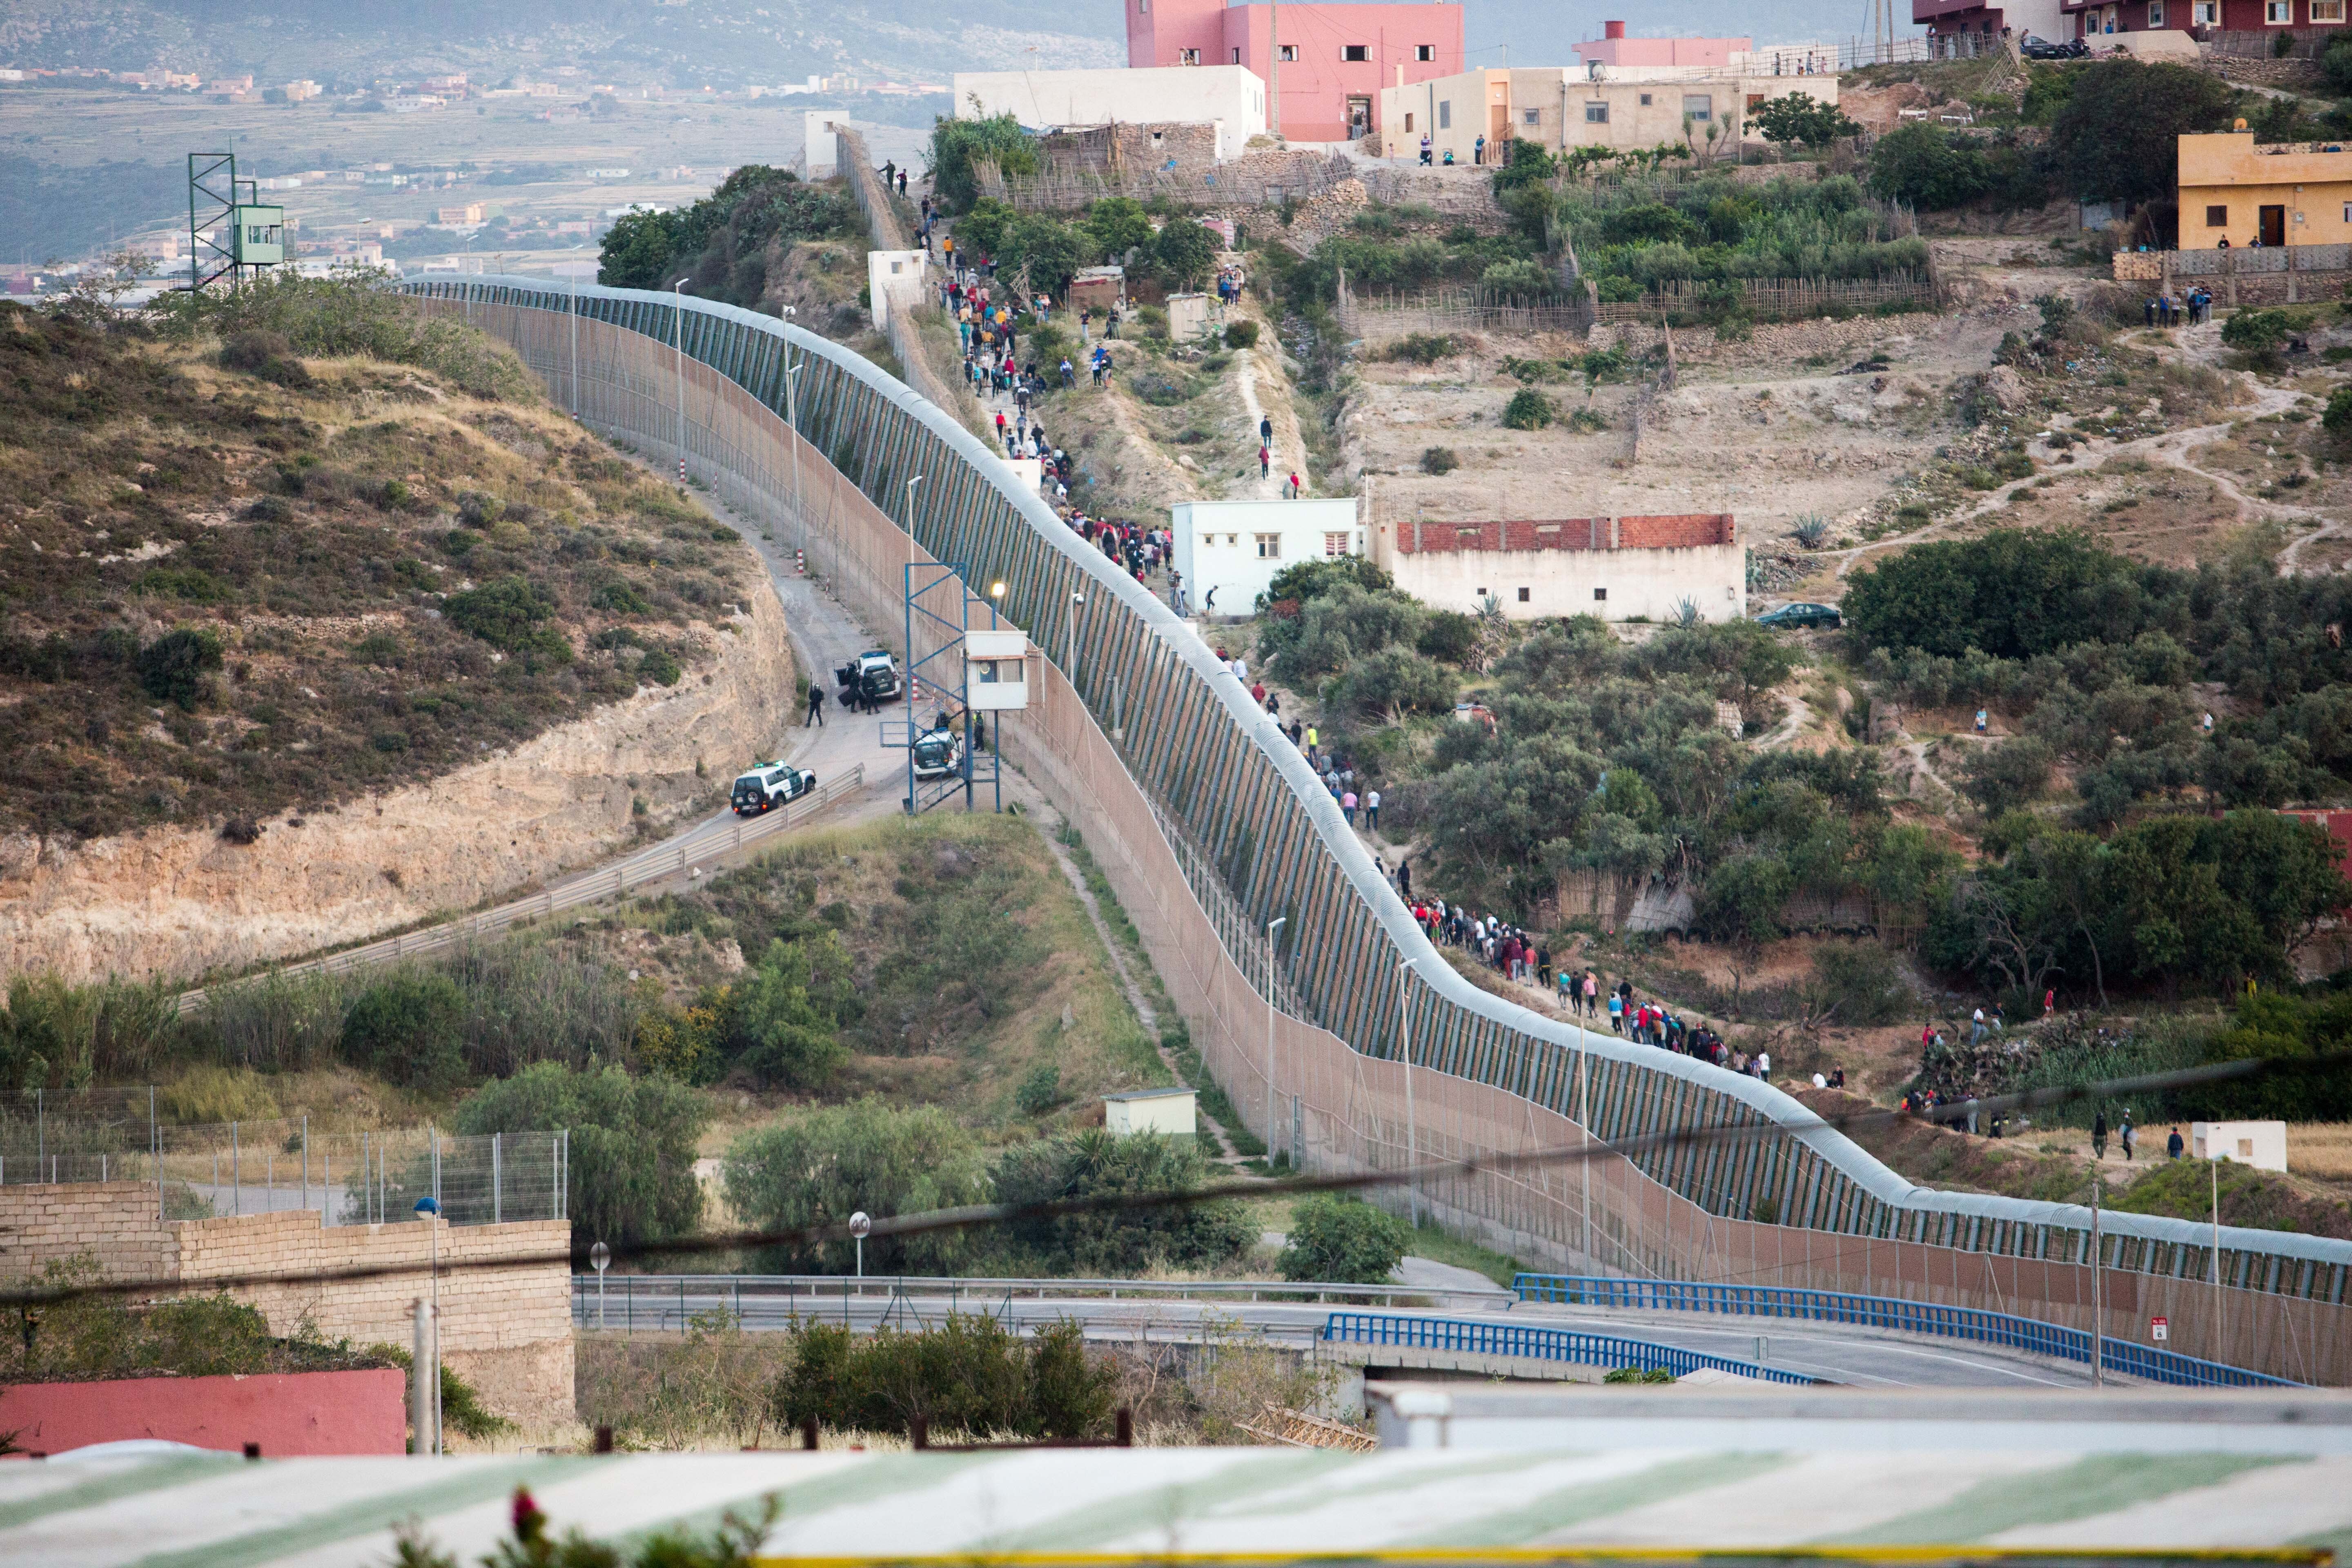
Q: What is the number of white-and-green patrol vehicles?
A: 3